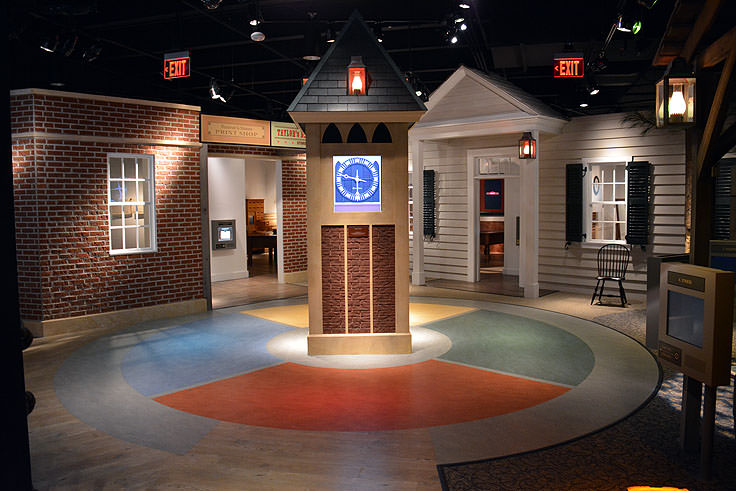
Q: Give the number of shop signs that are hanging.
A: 2